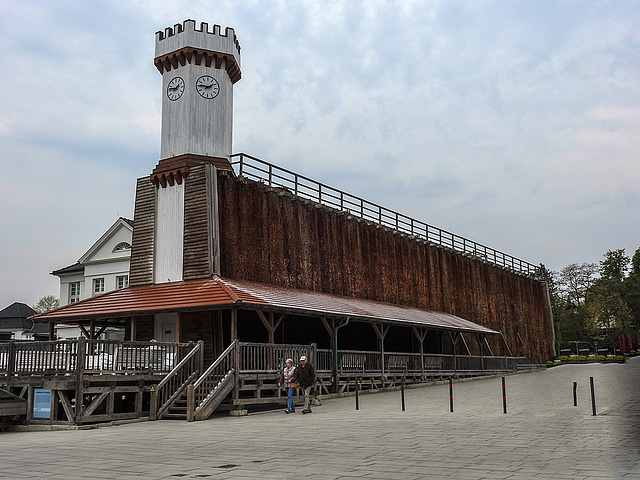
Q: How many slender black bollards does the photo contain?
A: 6